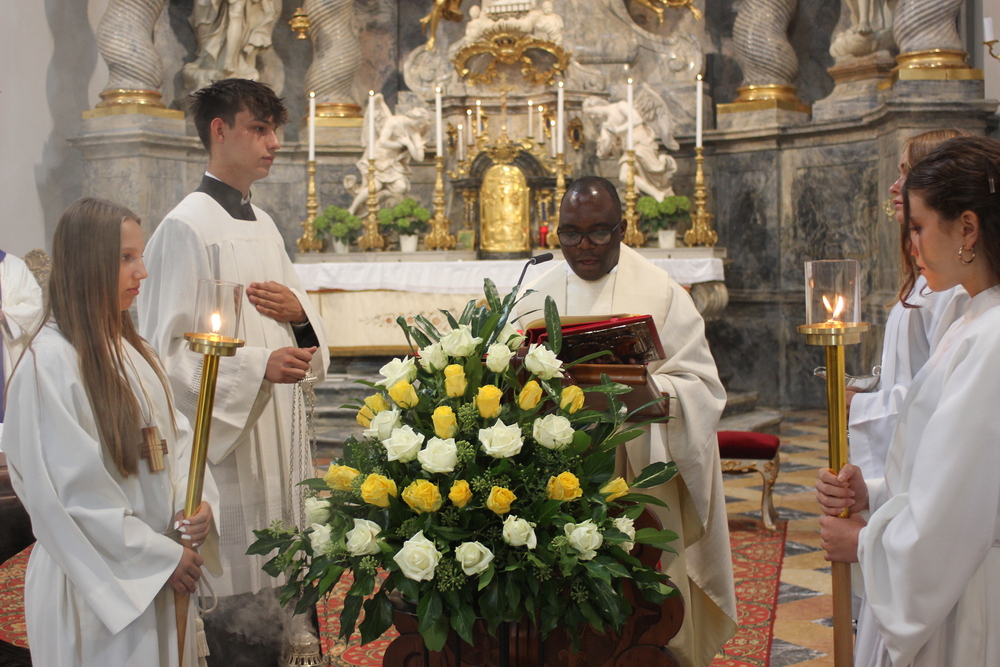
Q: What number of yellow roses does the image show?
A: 15